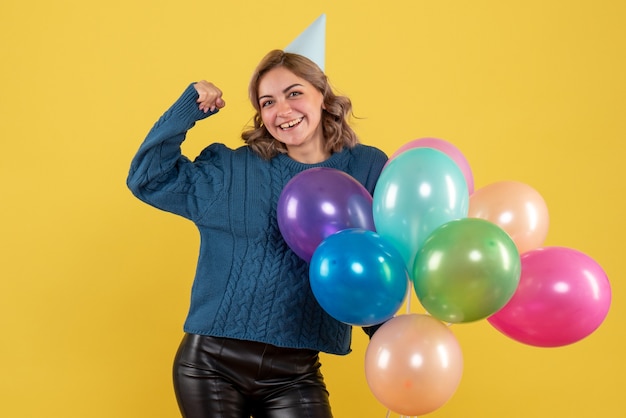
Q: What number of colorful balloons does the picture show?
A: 8